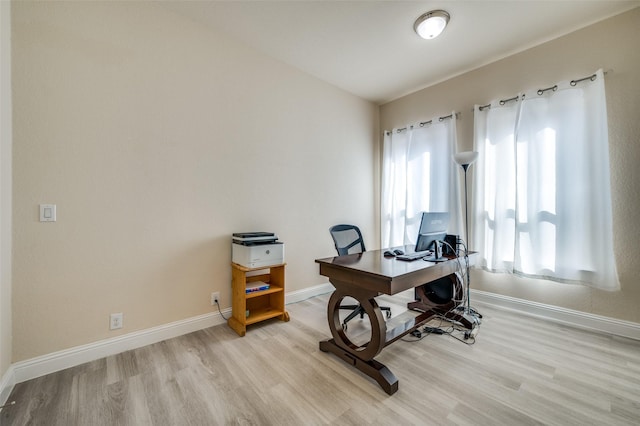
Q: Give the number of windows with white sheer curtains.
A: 2